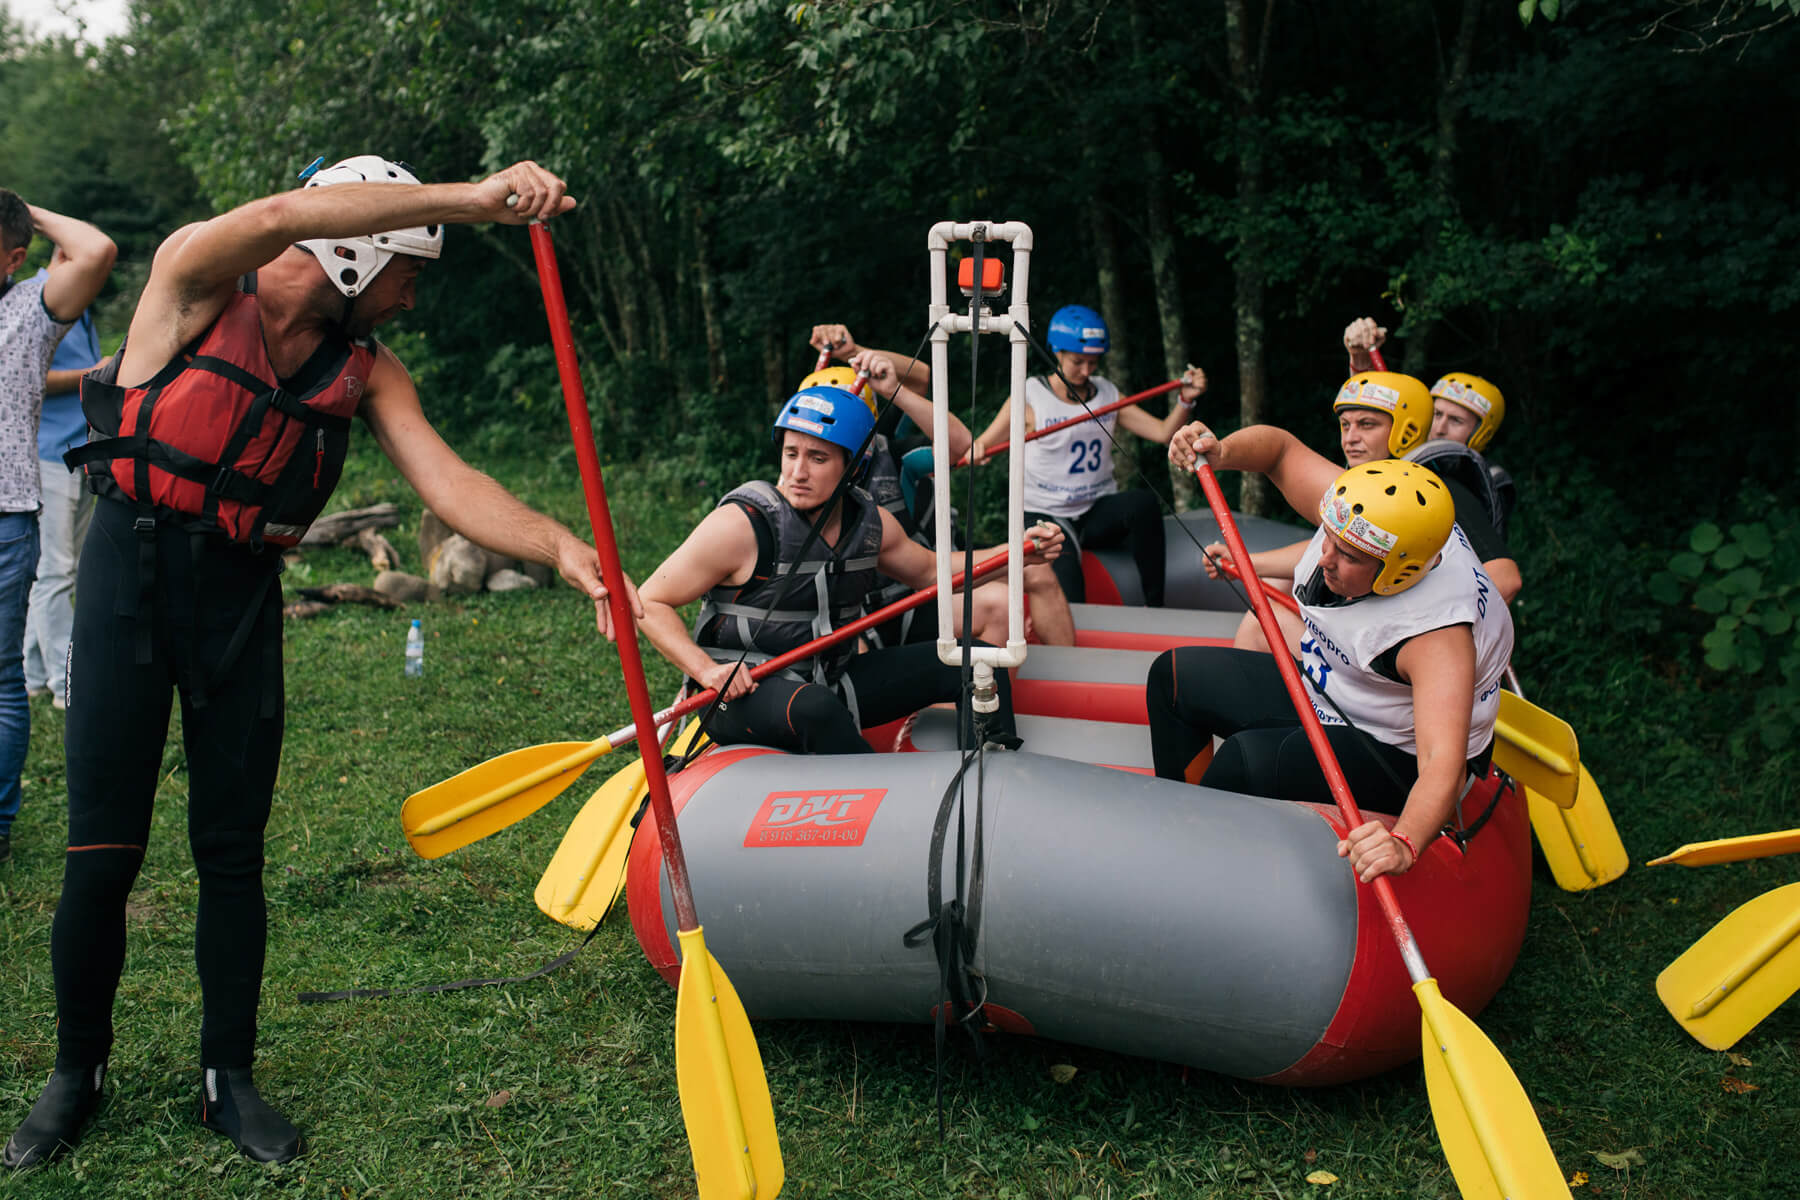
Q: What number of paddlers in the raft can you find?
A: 7